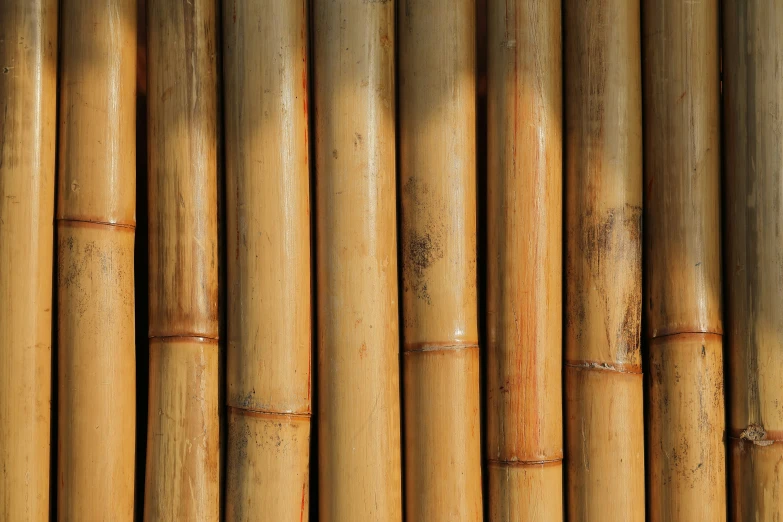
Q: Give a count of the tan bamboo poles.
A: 10